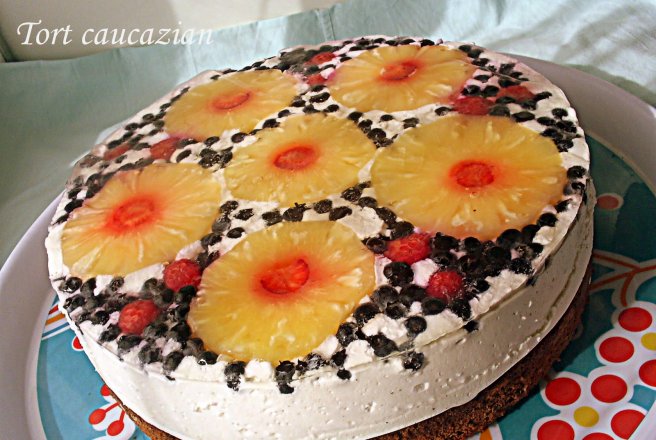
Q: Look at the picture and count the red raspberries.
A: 10